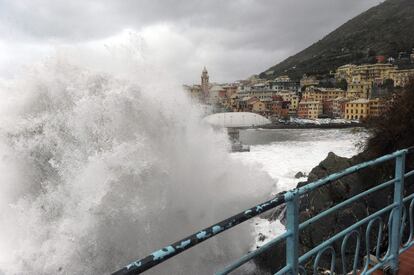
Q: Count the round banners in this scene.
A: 0